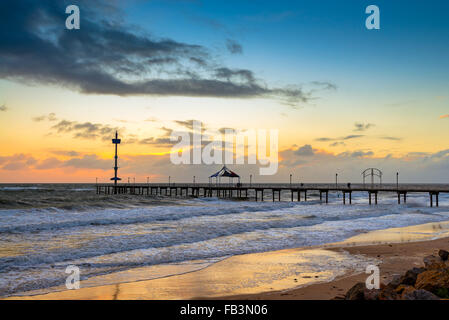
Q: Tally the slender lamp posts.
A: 10